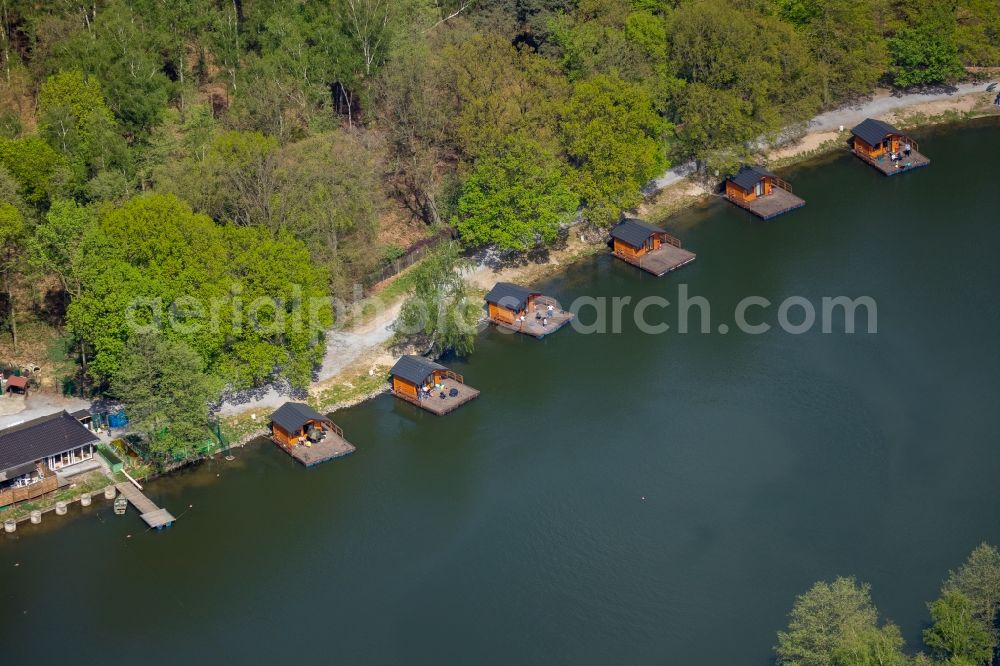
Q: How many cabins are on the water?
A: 6